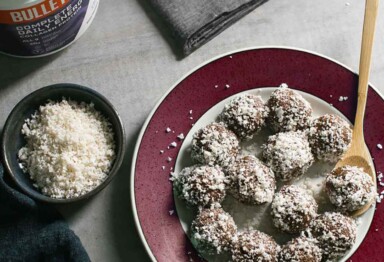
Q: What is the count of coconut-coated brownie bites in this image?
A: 13